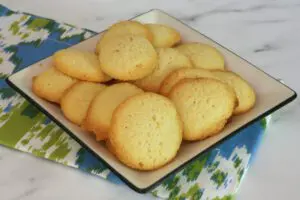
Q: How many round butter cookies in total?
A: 13